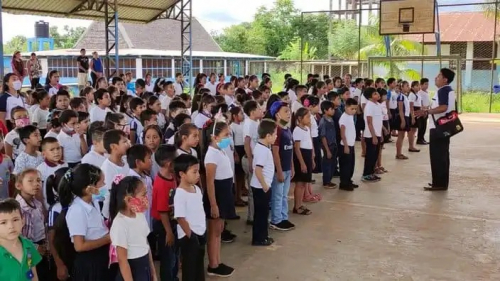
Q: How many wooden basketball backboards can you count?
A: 1